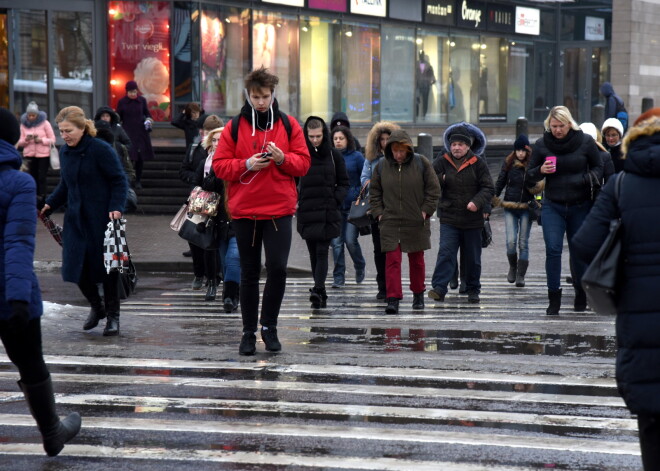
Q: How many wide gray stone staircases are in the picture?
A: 1